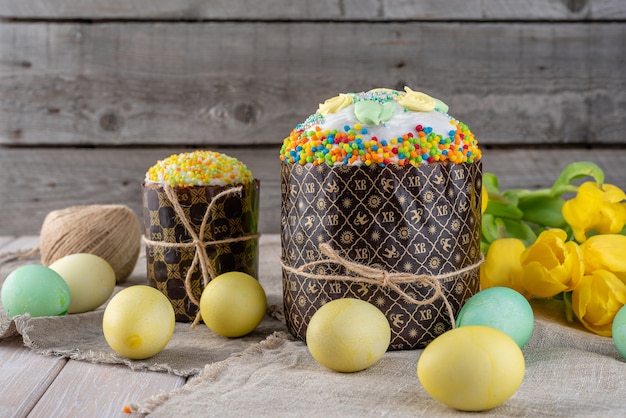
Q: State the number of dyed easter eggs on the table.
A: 8